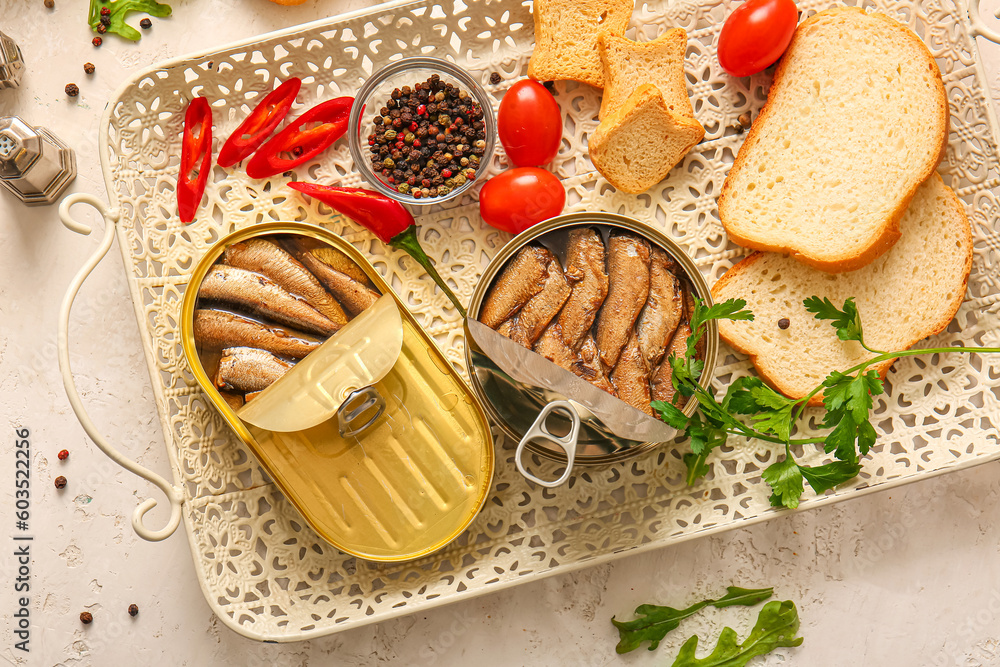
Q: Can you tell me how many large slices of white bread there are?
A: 2